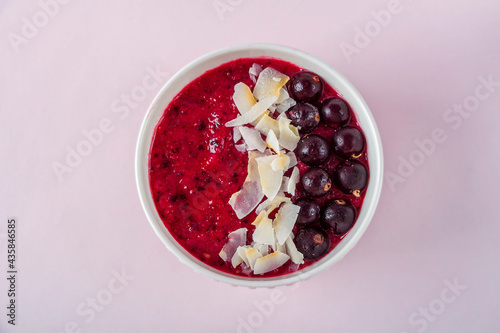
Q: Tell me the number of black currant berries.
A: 10